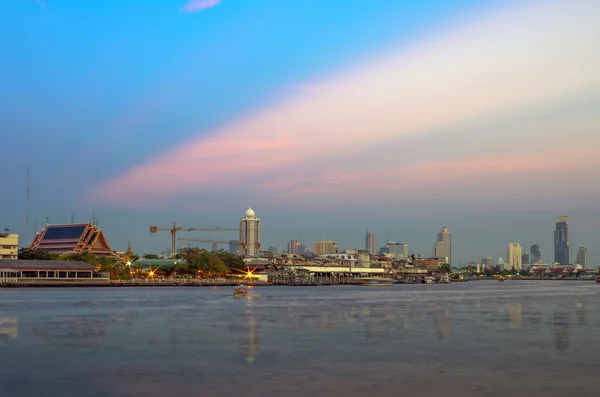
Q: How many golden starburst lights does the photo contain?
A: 3